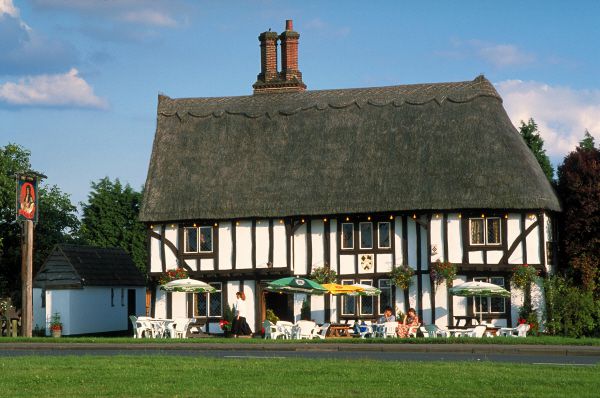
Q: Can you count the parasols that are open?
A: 5